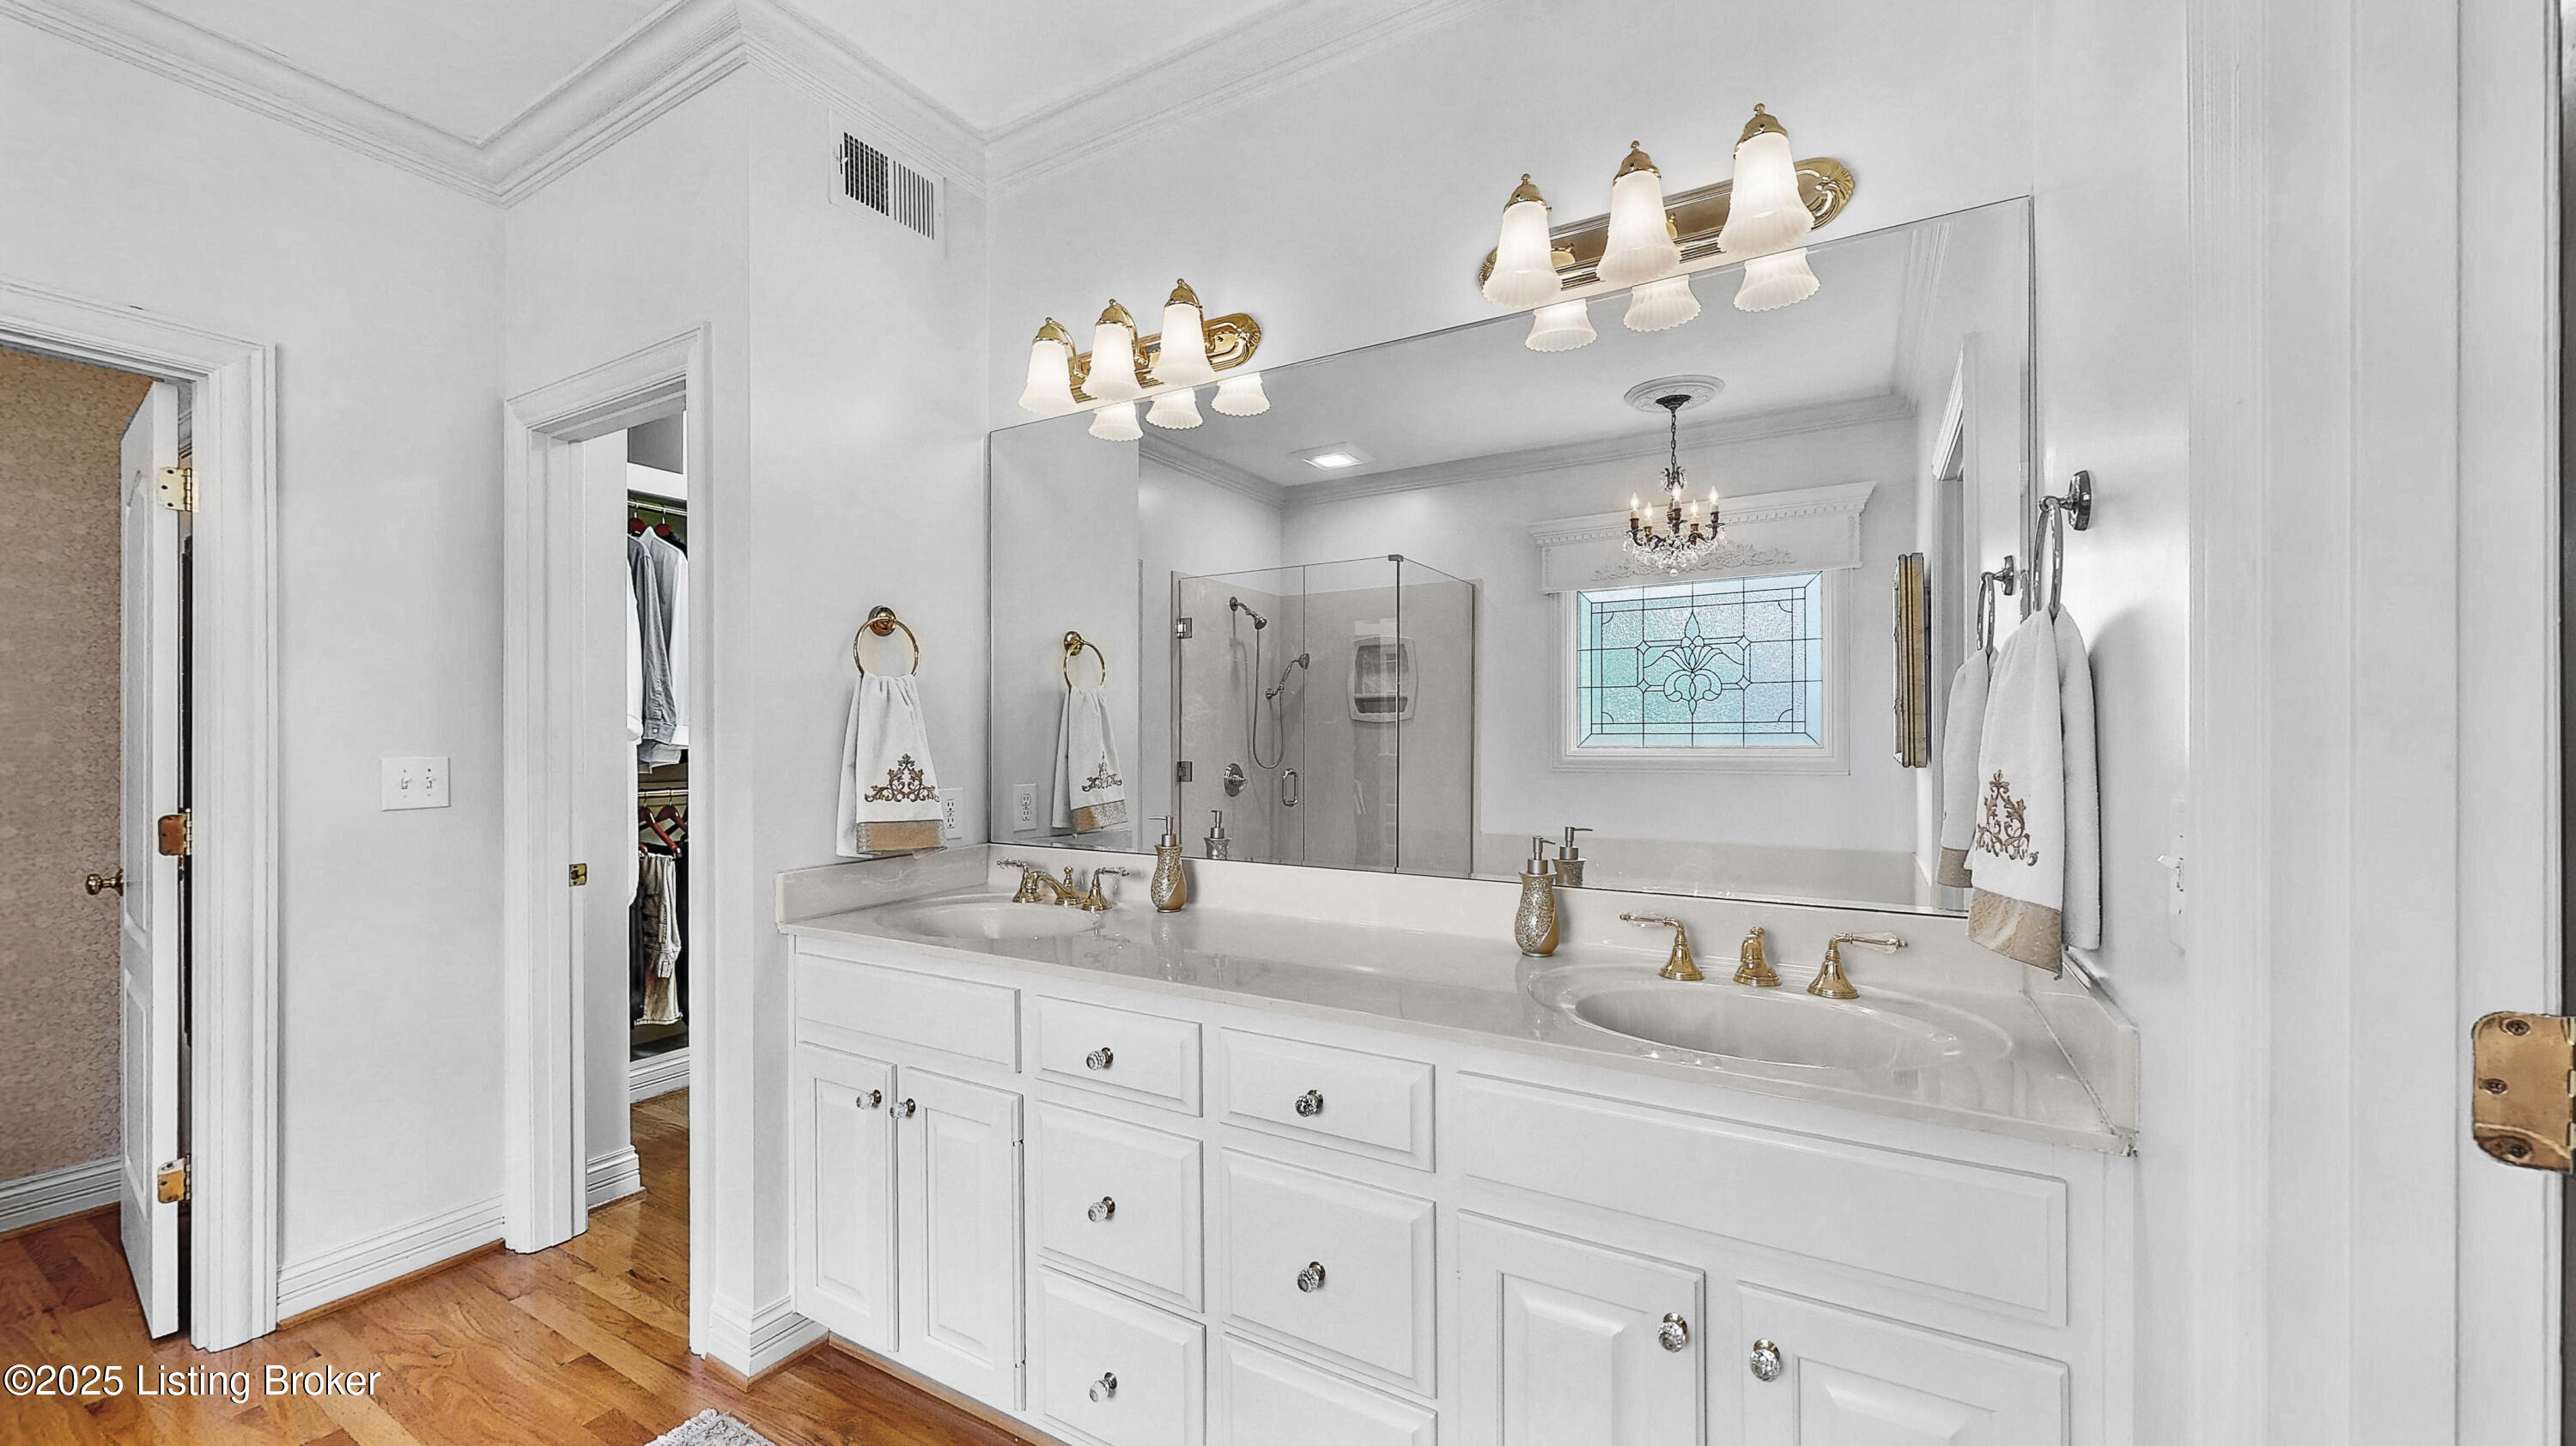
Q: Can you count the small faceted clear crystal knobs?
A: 9